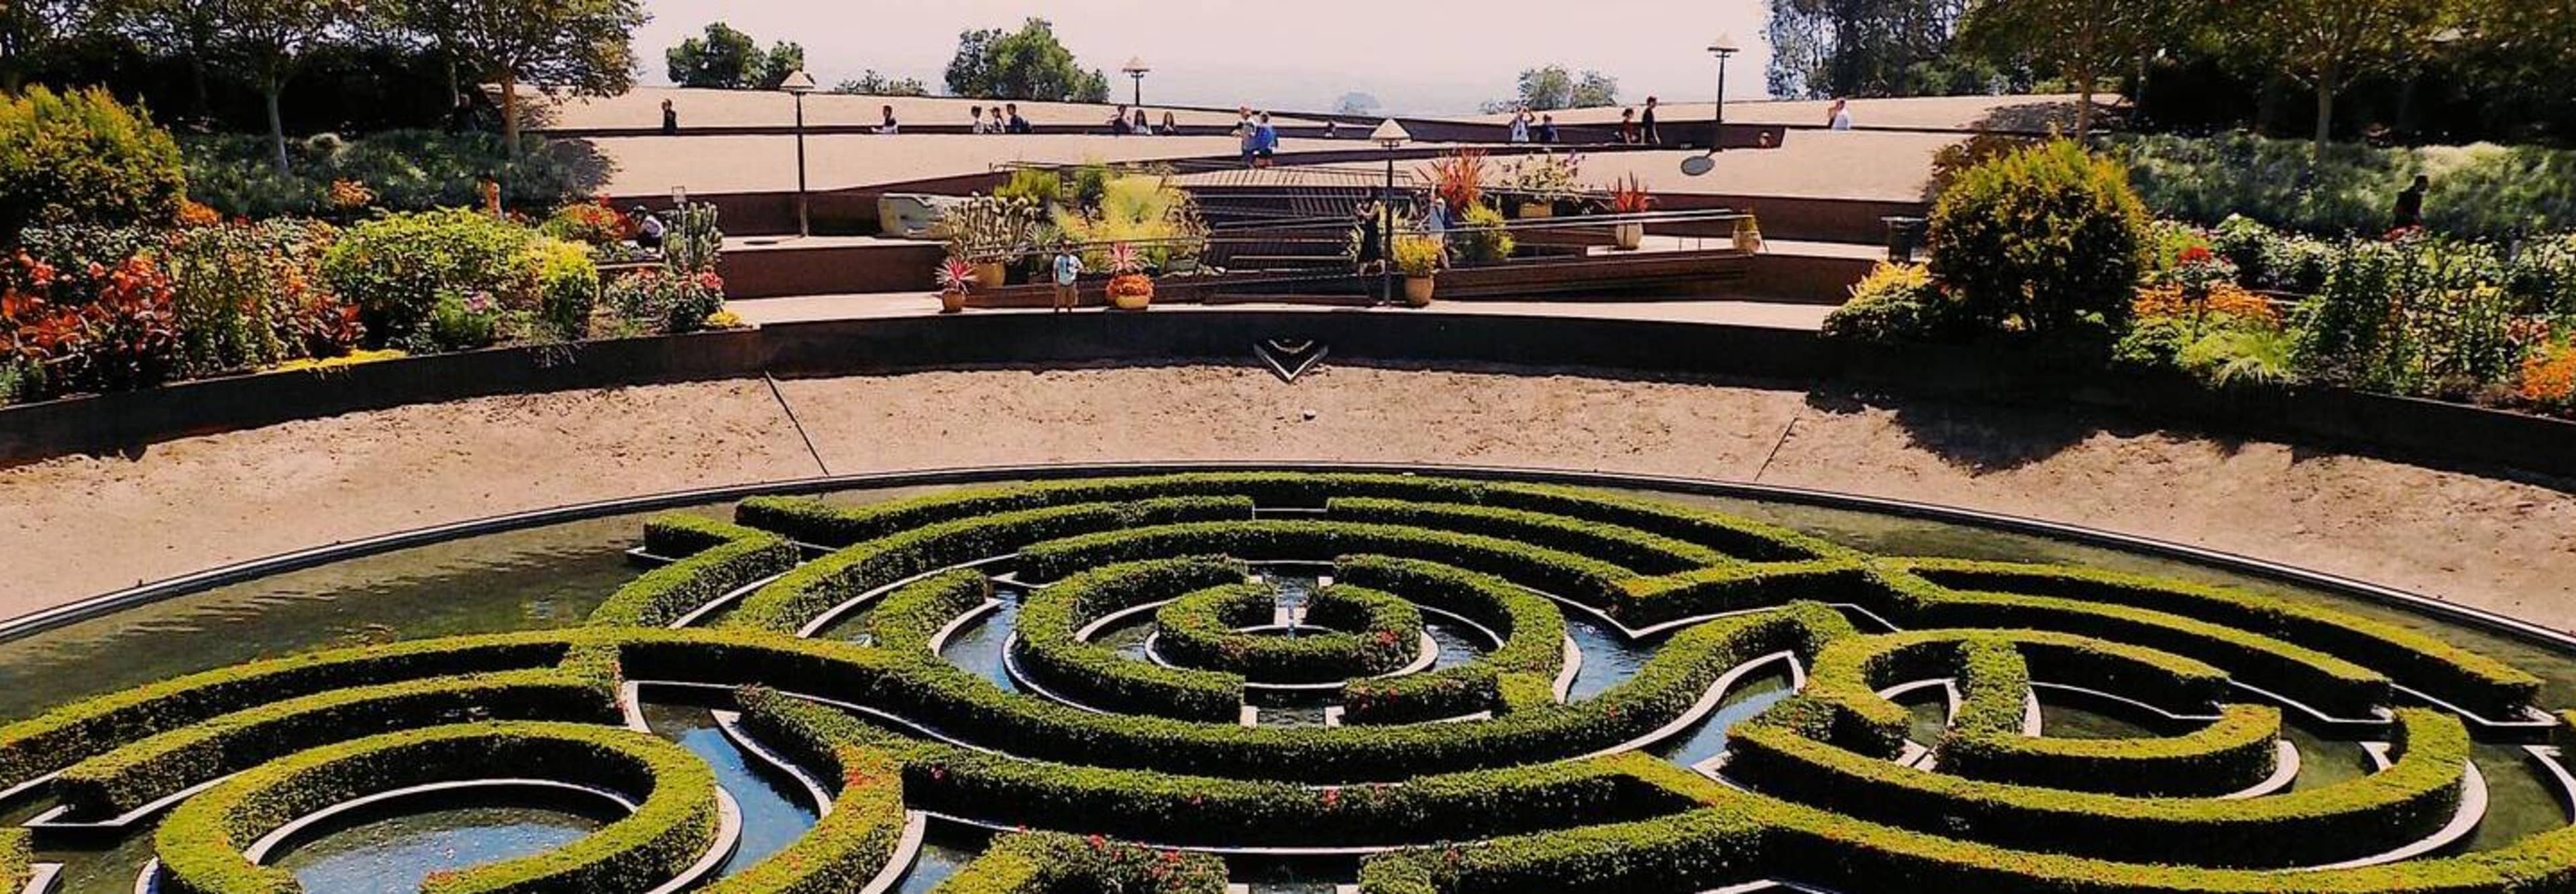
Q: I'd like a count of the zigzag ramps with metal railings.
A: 1